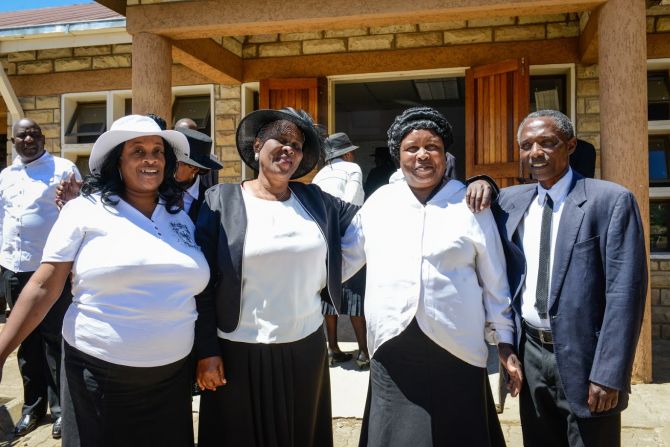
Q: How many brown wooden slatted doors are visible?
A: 2